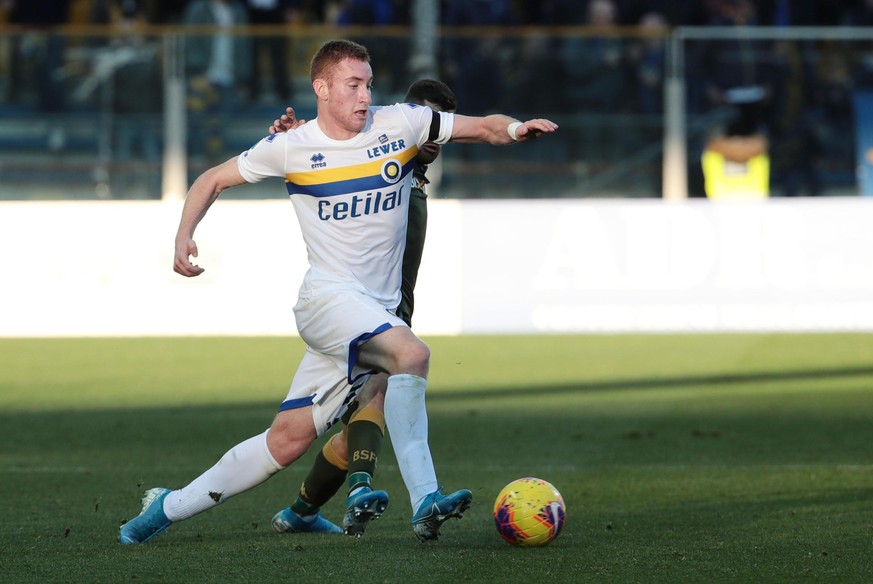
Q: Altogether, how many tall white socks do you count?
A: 2